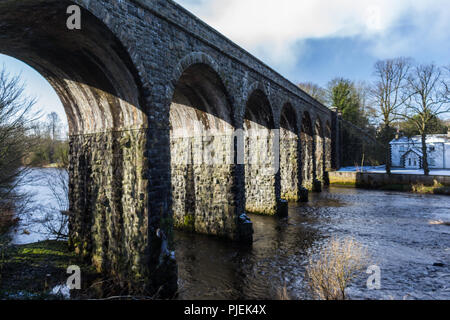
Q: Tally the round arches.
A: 7